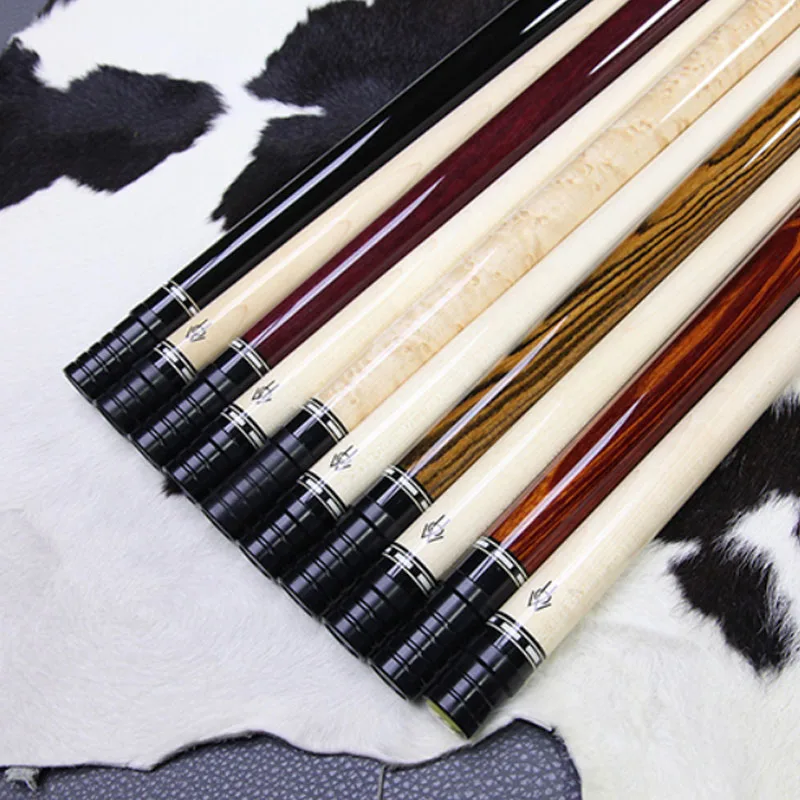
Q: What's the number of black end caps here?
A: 10